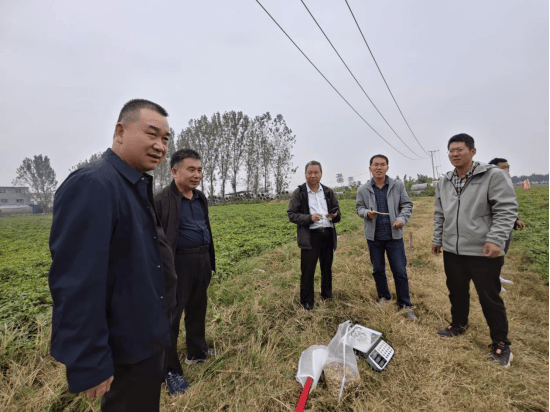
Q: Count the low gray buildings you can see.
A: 1